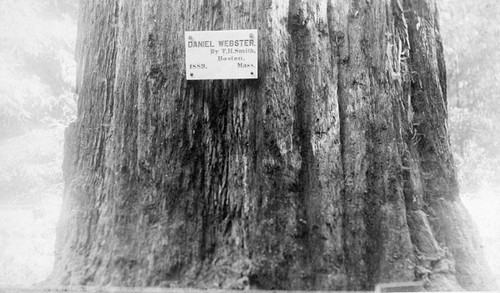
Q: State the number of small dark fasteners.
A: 4